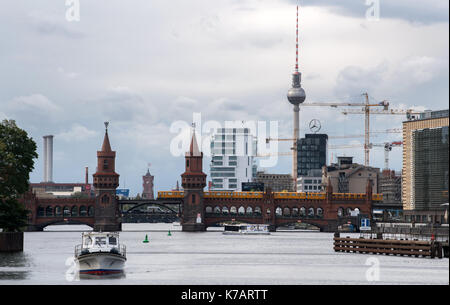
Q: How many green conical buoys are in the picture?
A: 2